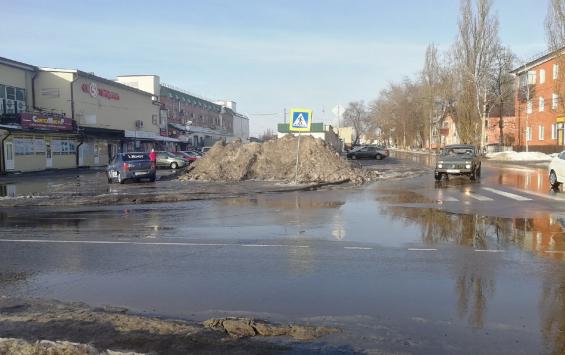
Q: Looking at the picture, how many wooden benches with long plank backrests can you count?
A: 0